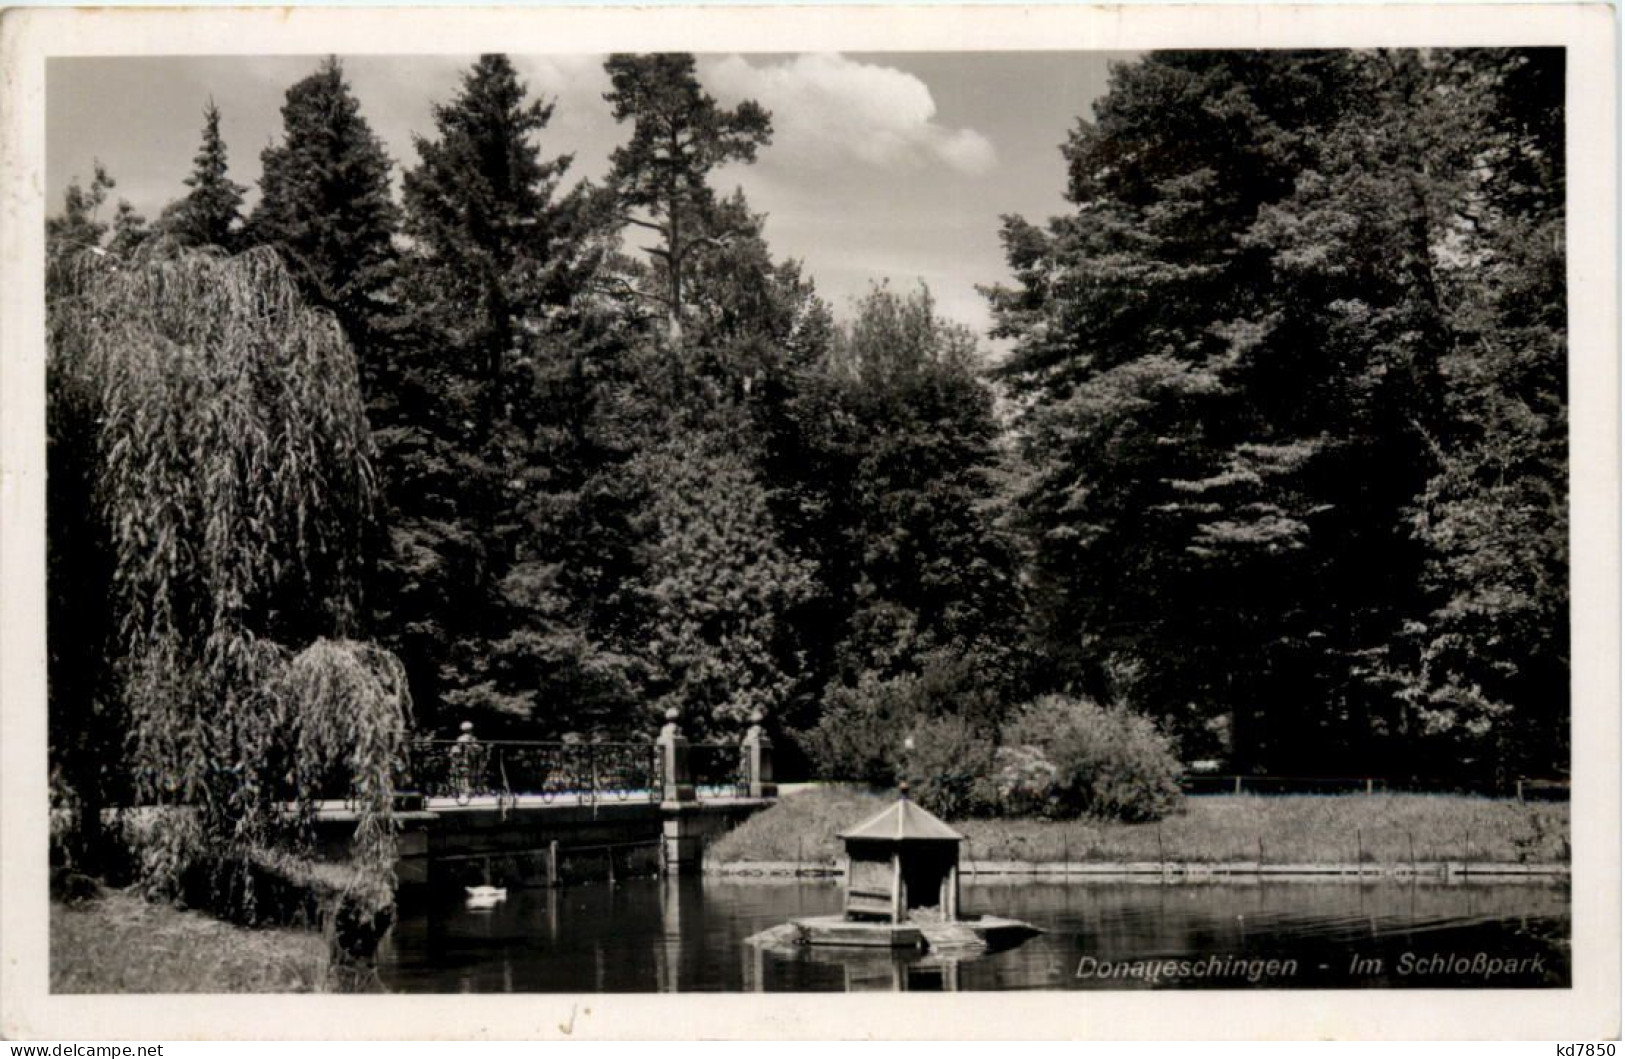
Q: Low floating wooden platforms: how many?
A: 1